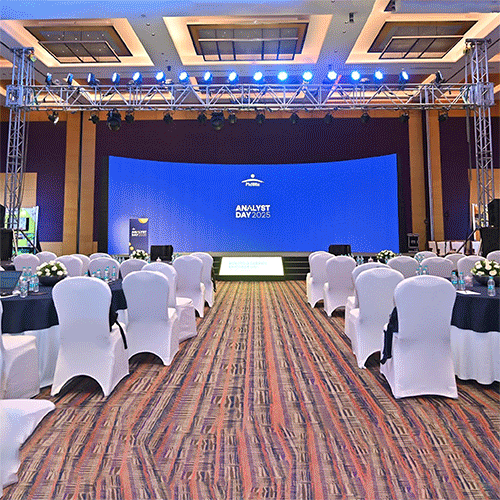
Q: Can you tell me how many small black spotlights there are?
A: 12